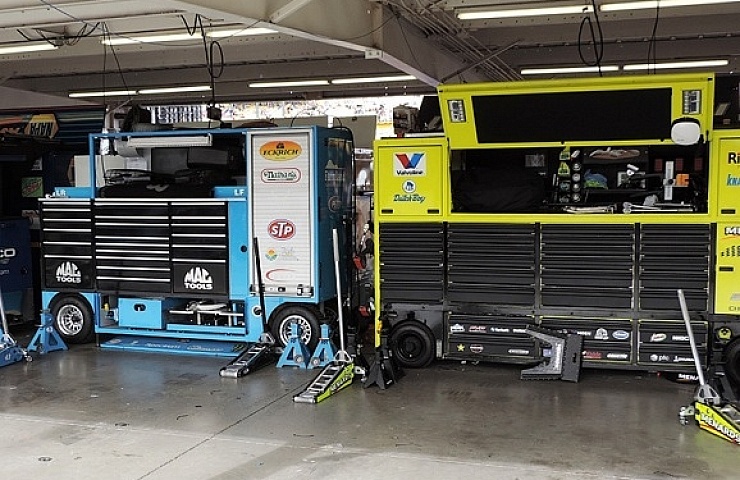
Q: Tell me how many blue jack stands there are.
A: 3